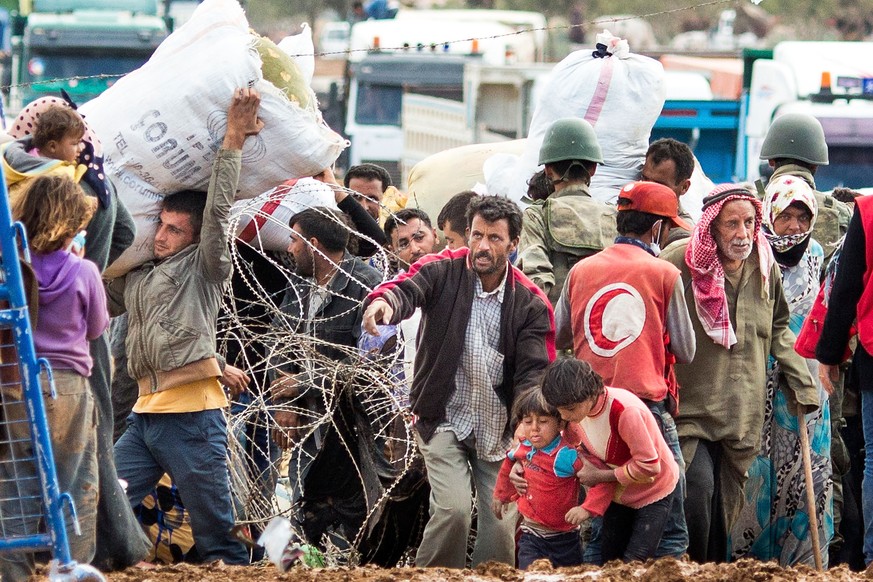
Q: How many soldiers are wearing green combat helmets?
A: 2